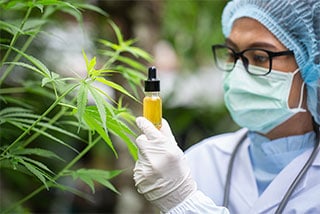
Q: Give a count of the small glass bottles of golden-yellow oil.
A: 1